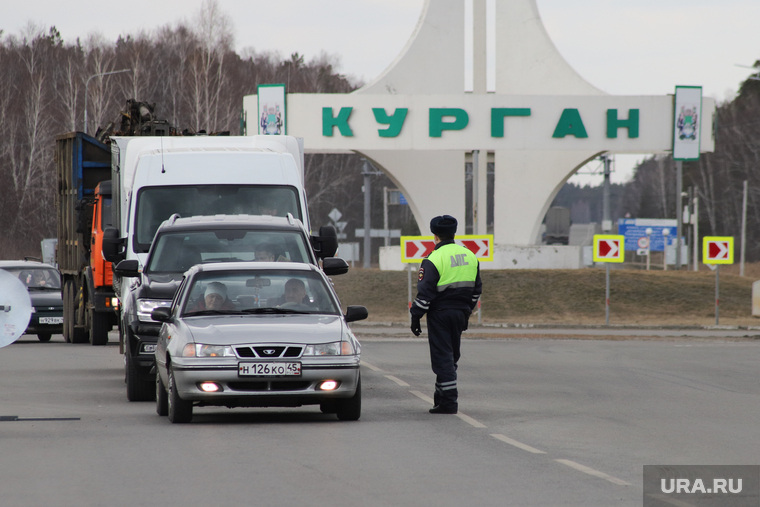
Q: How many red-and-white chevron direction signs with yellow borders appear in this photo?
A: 3